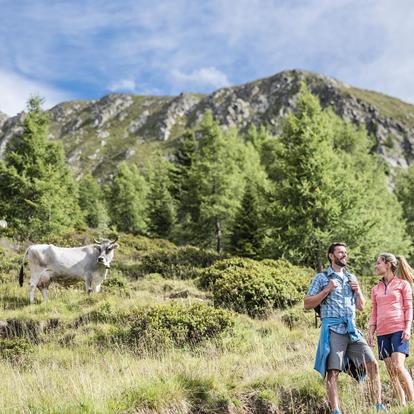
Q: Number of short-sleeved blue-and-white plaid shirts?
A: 1